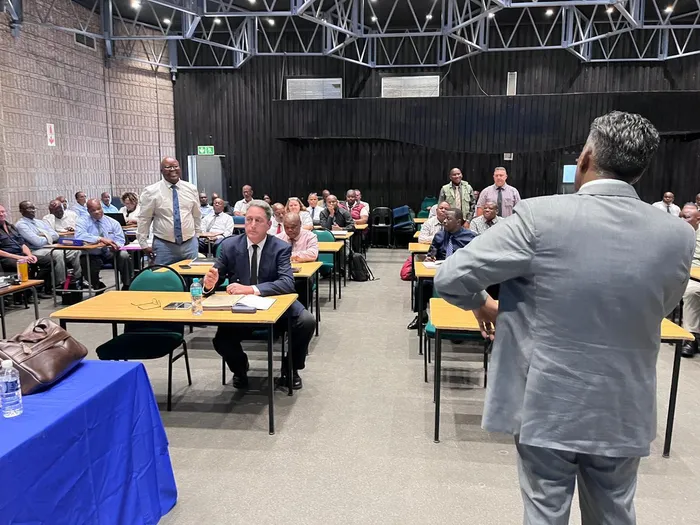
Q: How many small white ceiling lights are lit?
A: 12